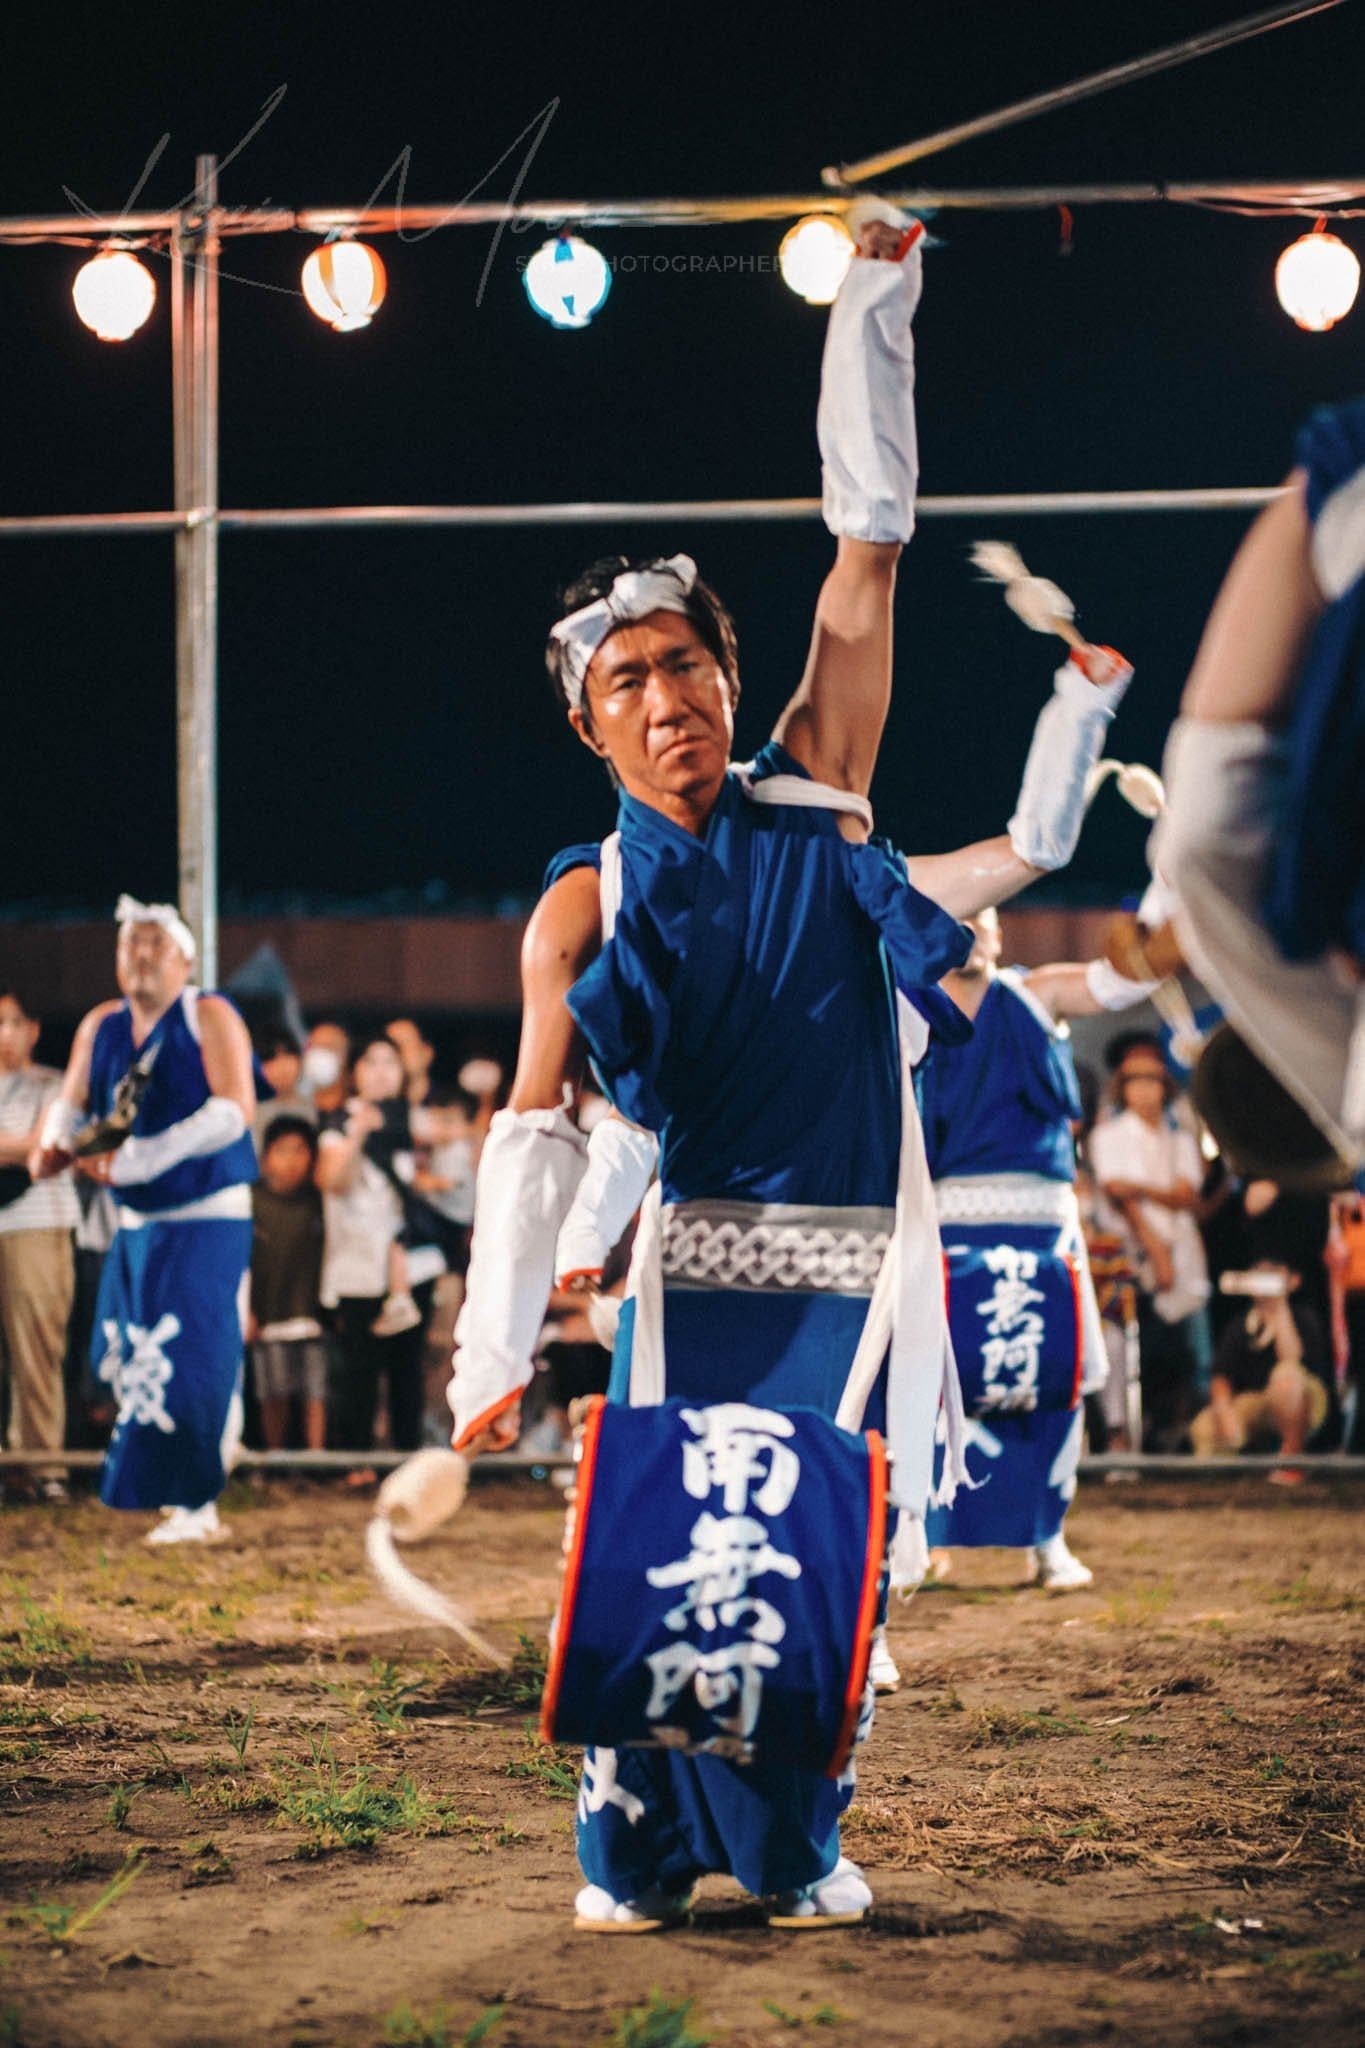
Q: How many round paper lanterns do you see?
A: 5